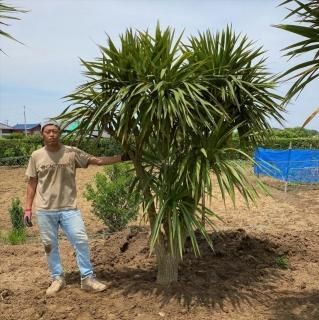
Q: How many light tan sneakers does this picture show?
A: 2